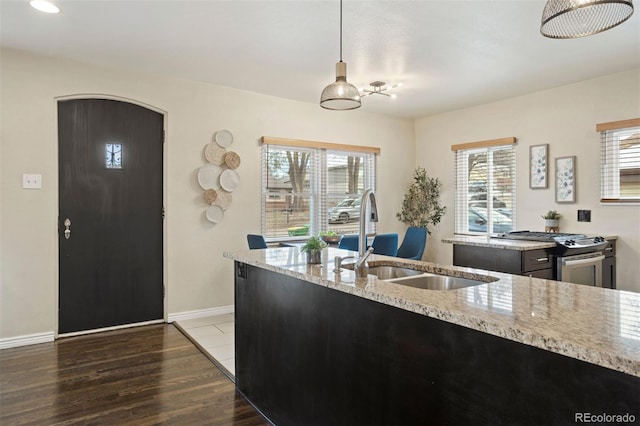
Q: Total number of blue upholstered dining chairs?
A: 4